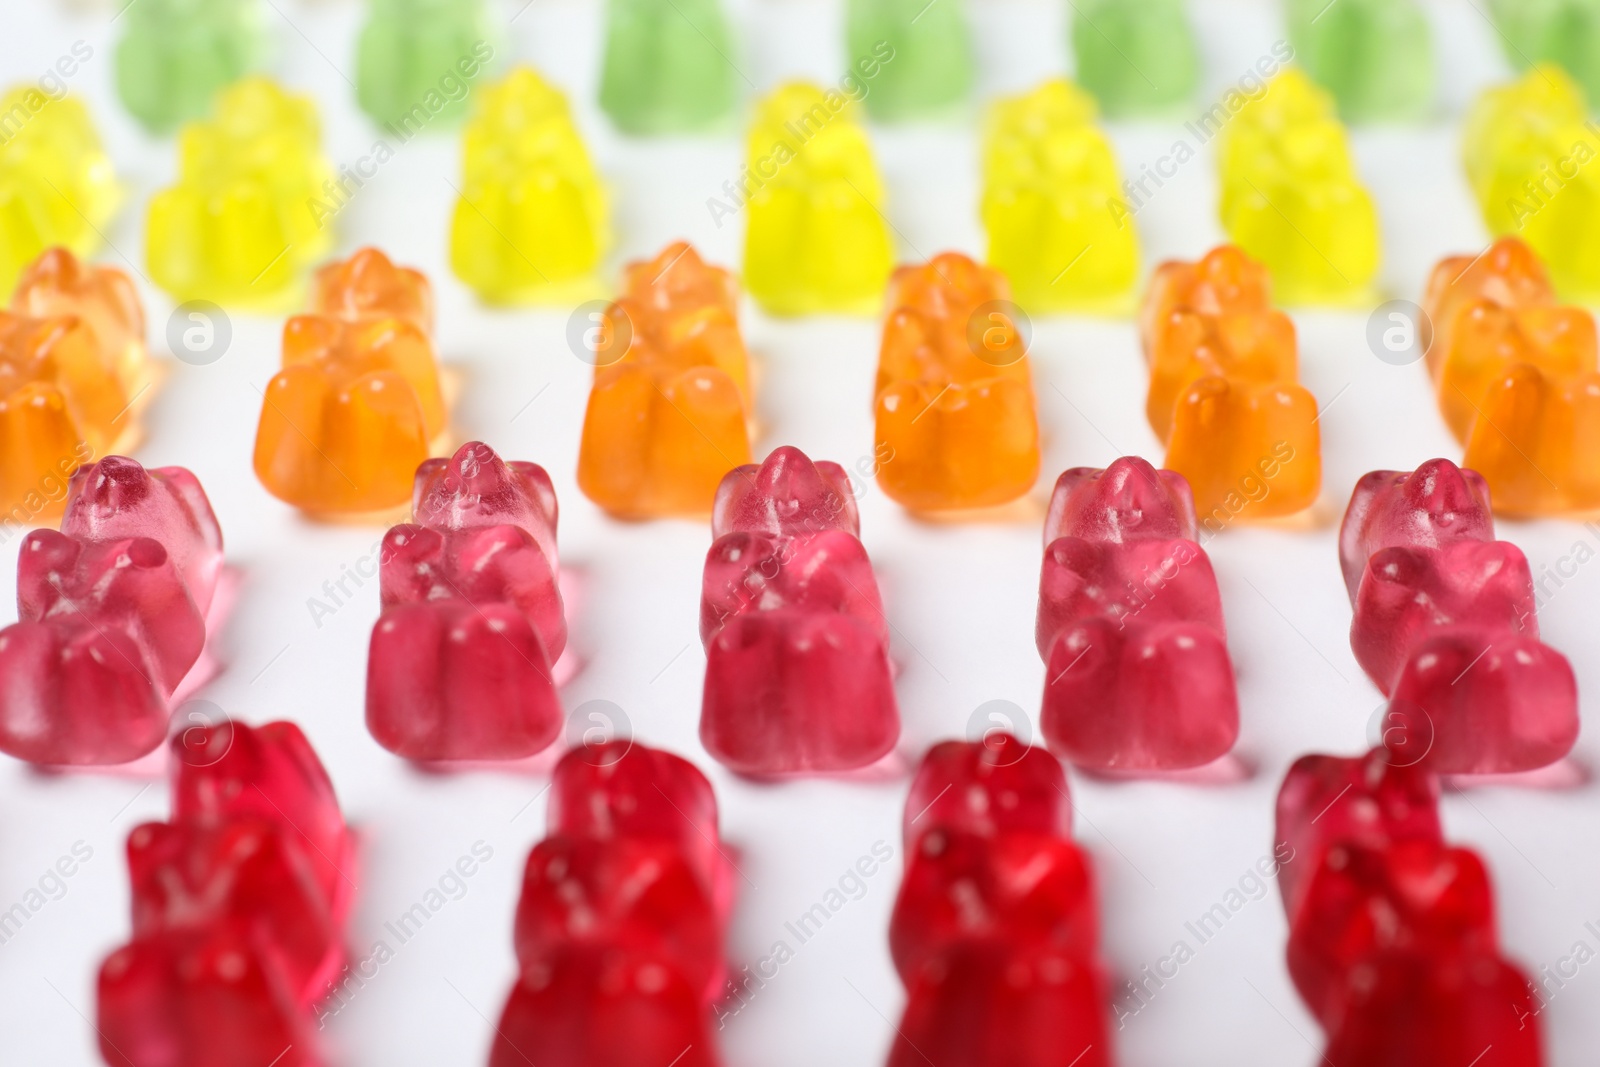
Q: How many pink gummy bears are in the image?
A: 5